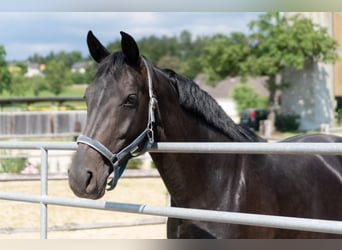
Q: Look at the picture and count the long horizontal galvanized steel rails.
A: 2